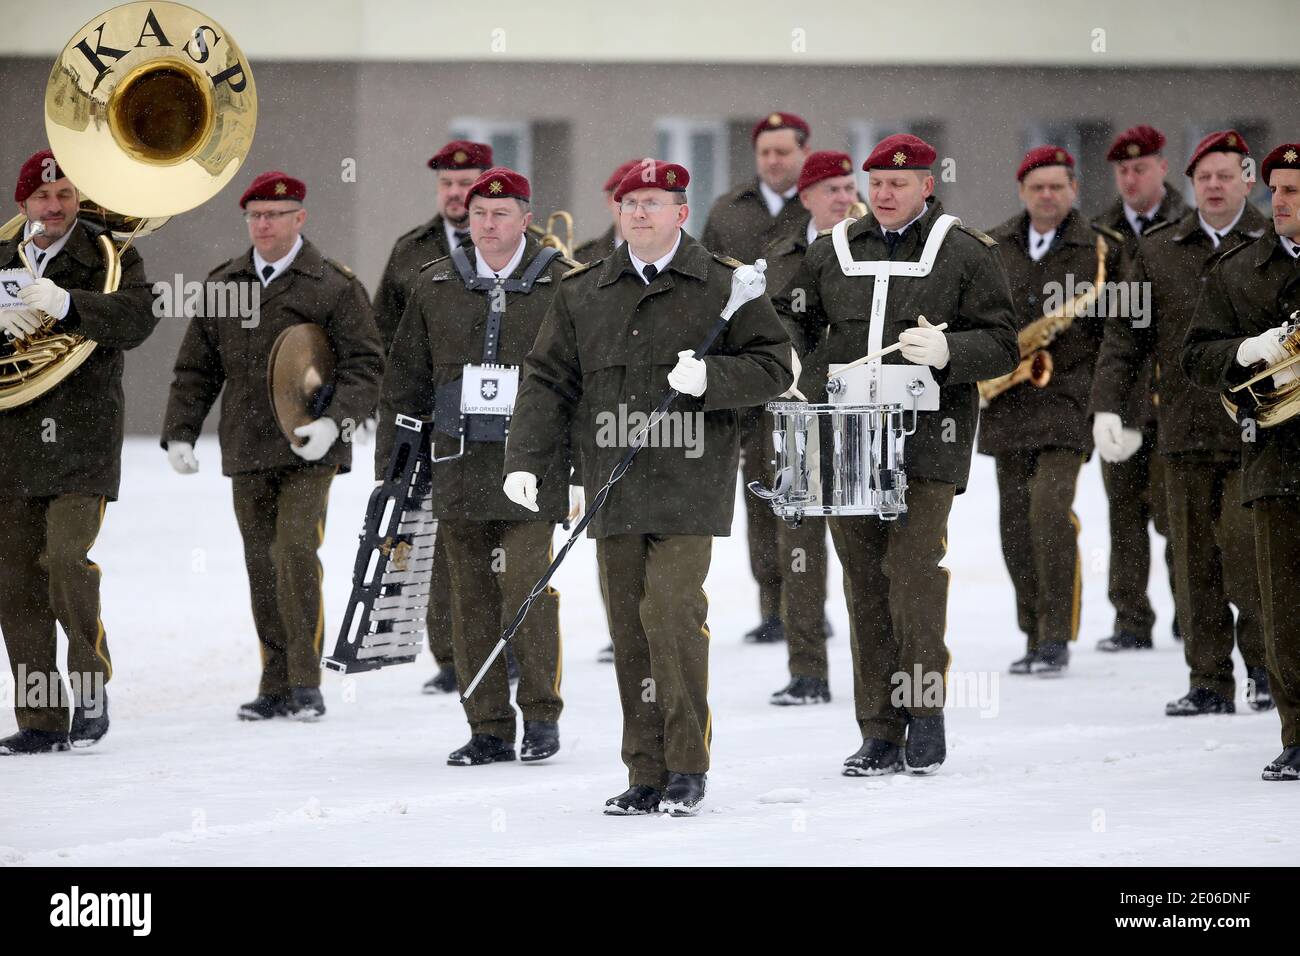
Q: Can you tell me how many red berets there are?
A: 13